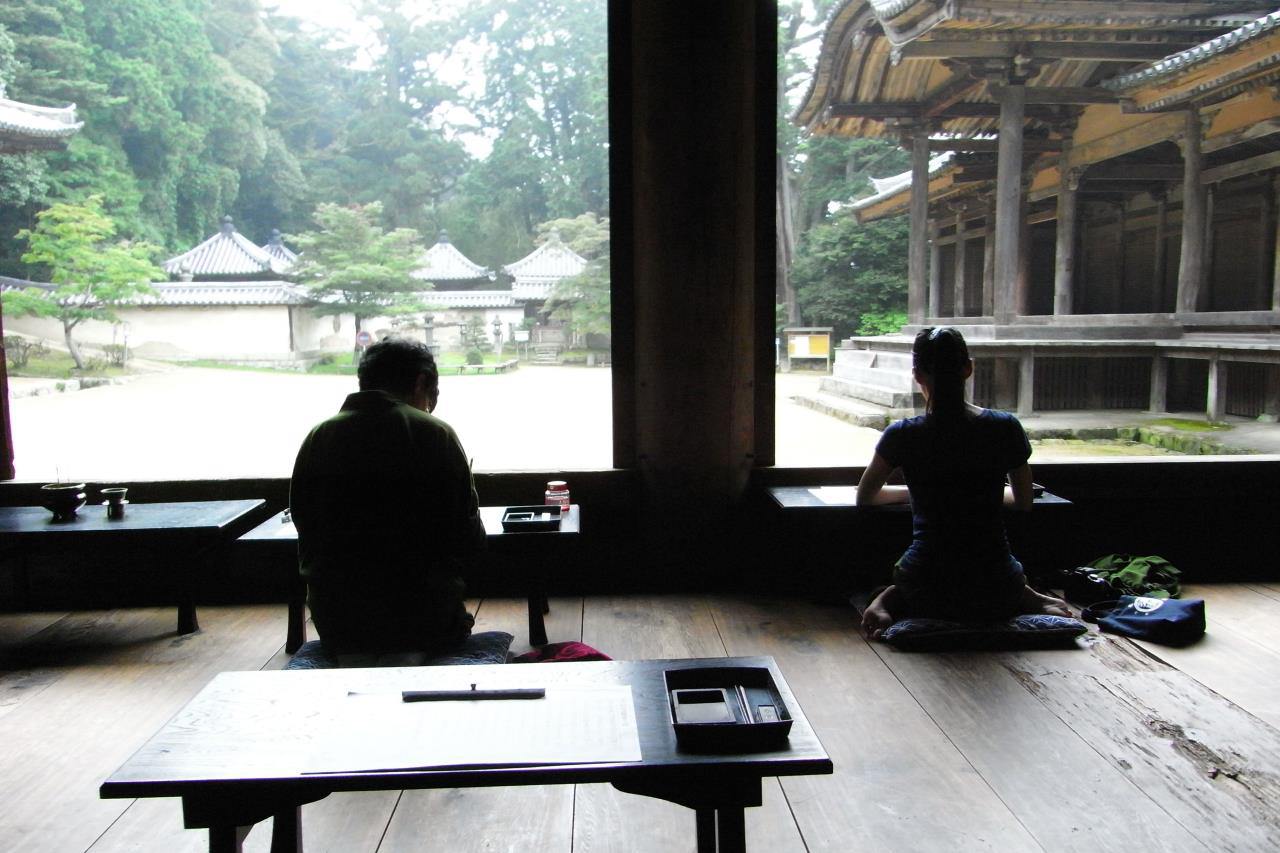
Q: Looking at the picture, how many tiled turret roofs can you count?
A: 4